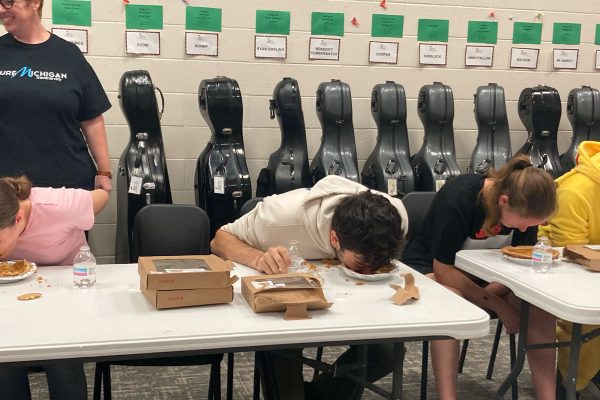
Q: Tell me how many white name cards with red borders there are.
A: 11